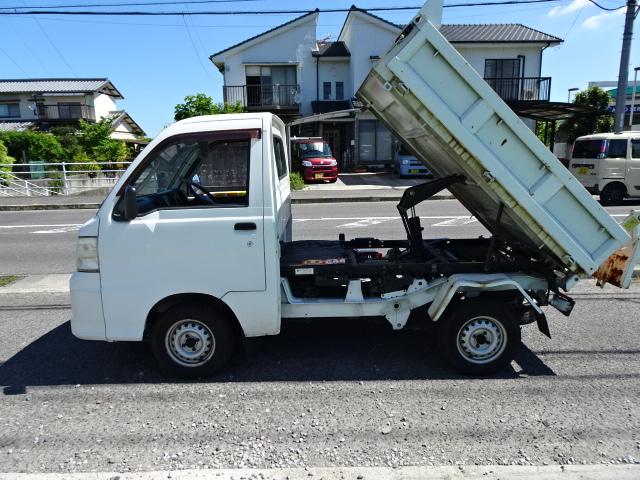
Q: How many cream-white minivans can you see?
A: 1